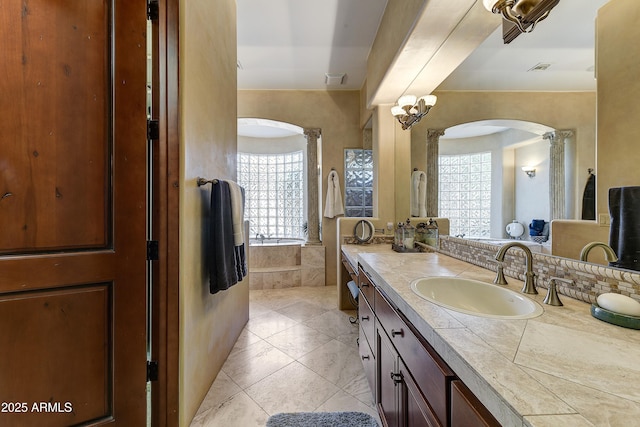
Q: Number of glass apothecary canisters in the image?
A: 2